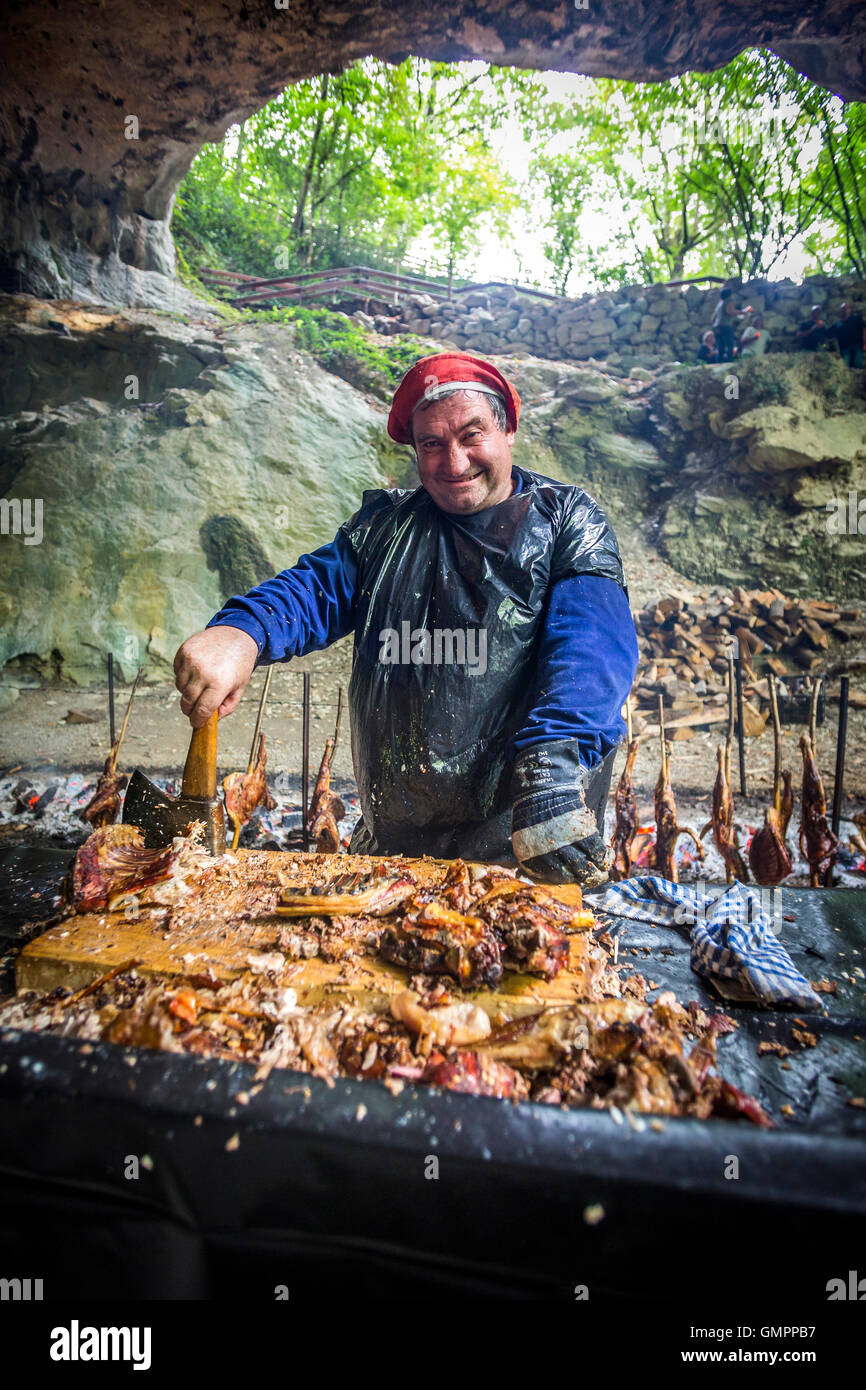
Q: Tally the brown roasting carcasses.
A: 8